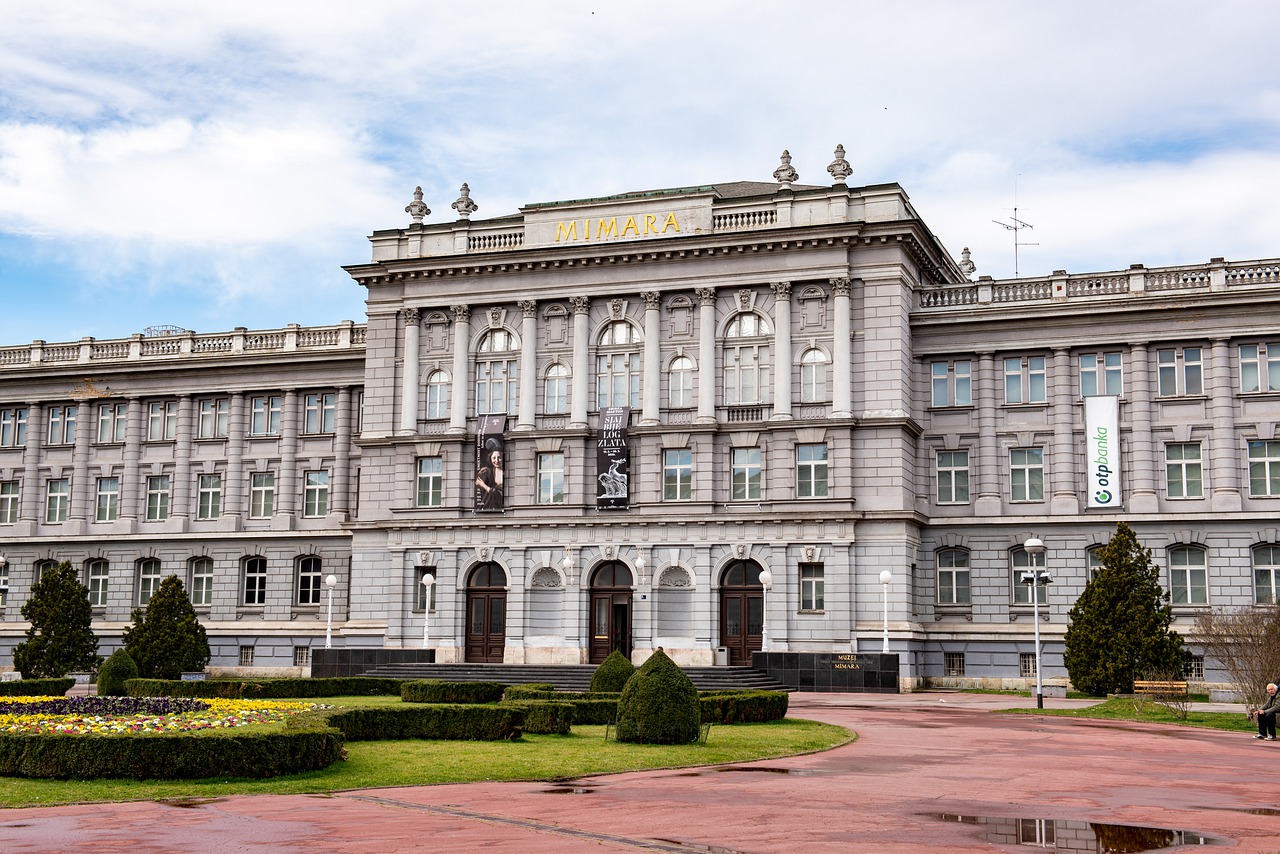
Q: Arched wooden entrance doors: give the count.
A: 3